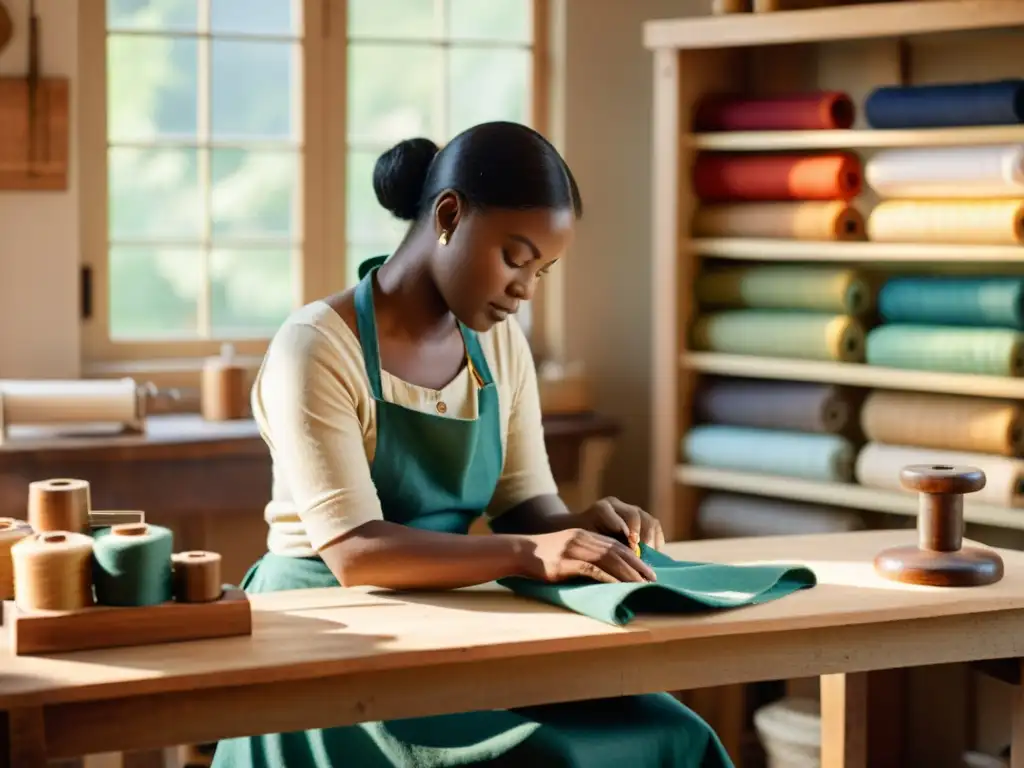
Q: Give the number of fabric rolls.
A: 15